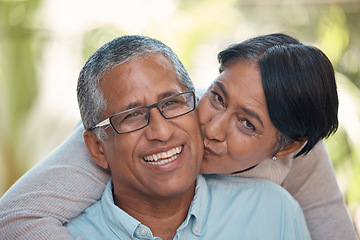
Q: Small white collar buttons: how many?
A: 2